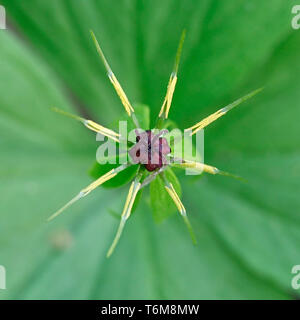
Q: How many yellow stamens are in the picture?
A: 8